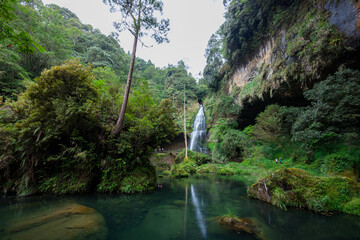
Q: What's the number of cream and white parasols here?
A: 0